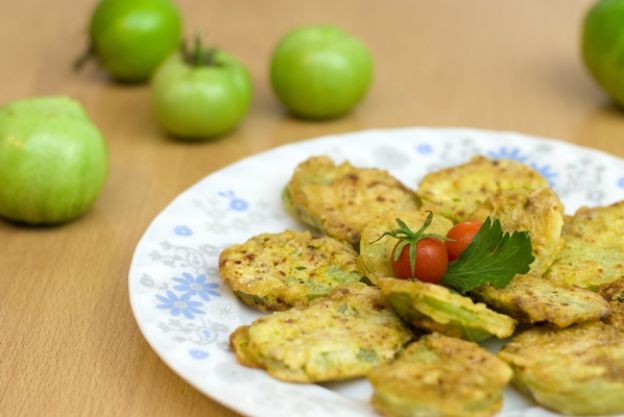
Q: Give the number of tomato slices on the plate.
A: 12